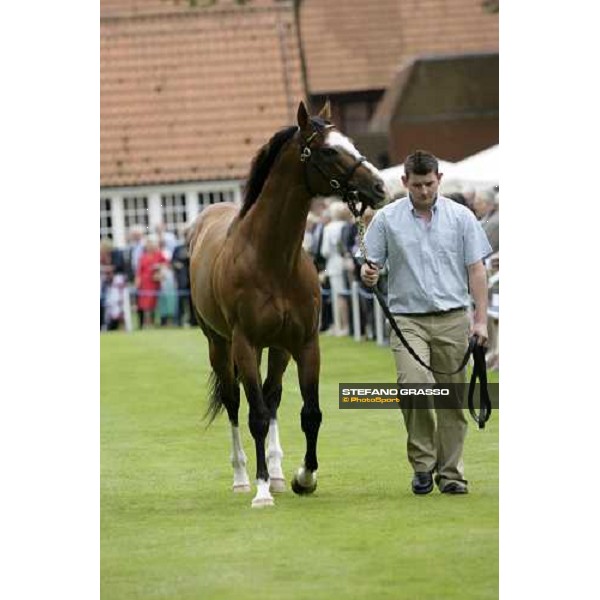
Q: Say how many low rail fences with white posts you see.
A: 1